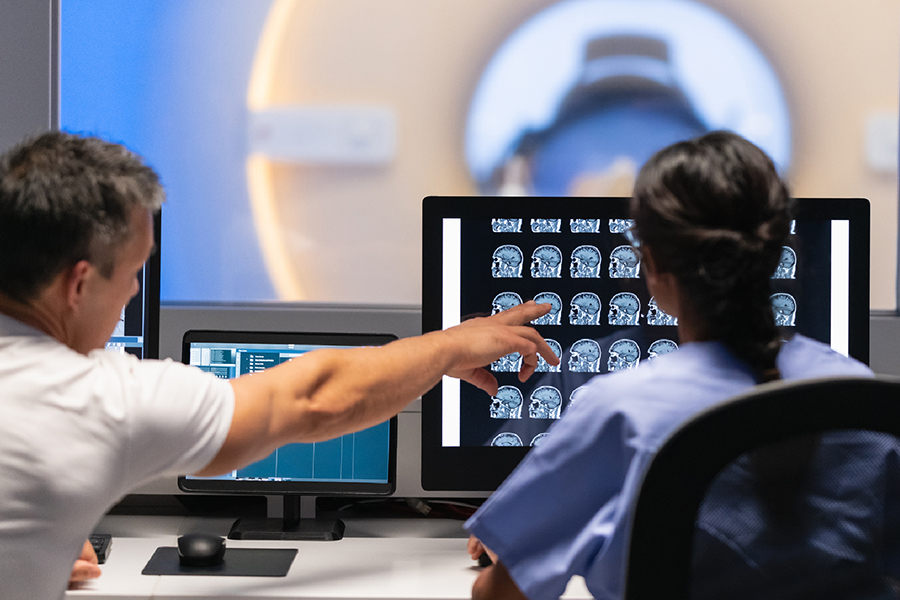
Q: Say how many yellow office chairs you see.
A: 0